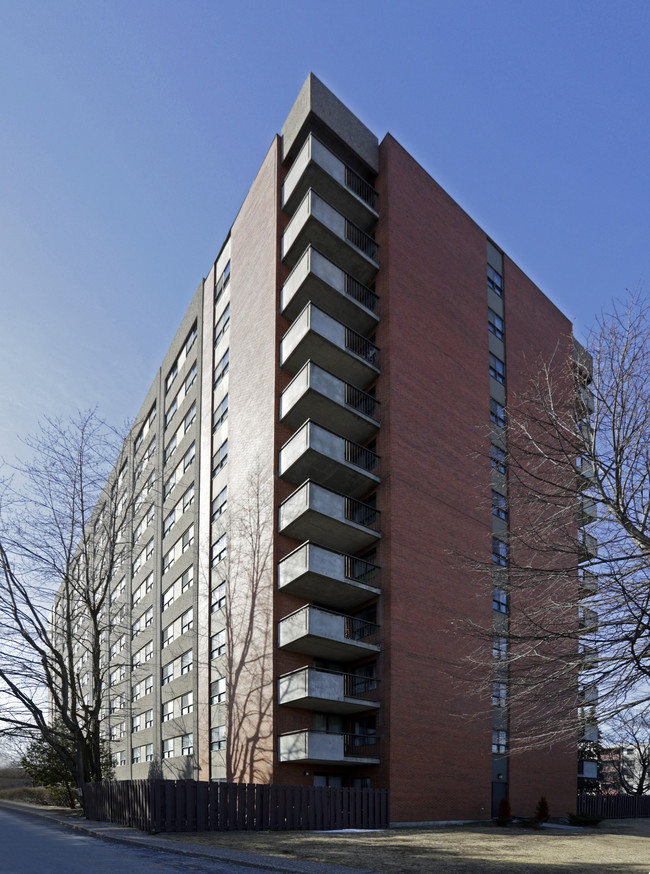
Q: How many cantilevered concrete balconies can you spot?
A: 11